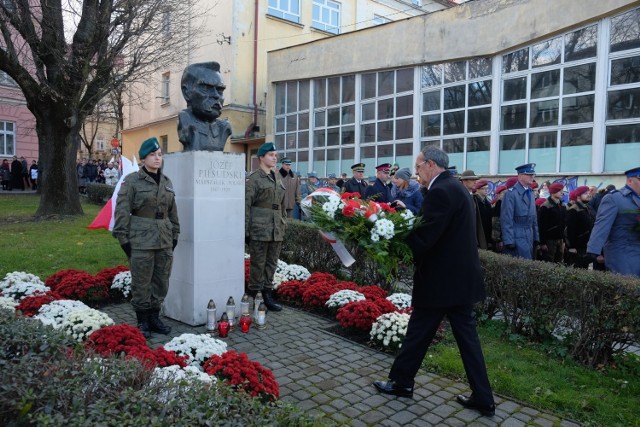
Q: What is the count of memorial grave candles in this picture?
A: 7